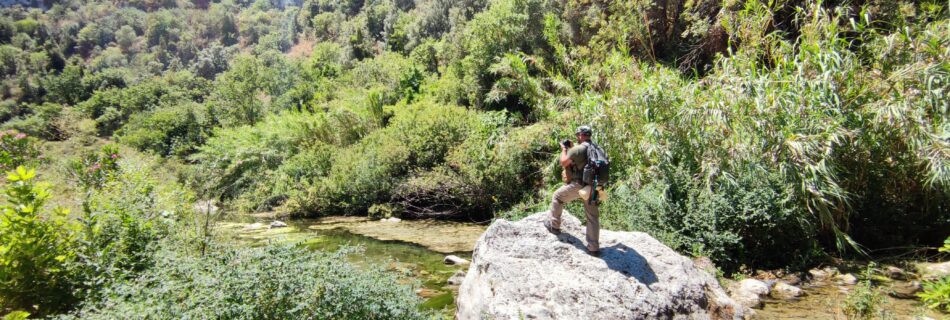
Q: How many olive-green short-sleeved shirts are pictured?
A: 1